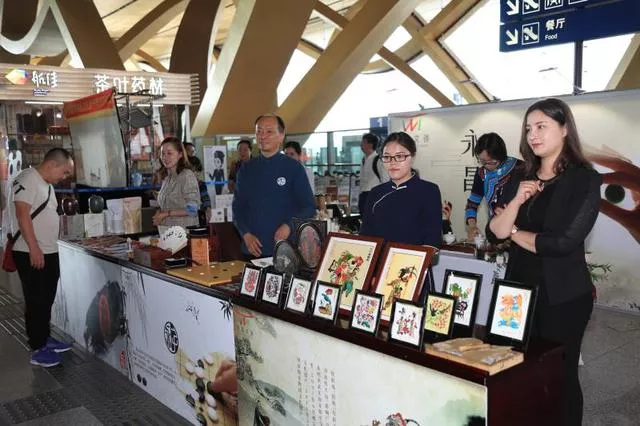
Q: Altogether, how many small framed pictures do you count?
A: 9